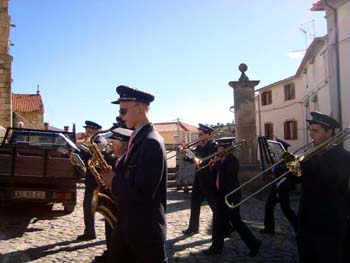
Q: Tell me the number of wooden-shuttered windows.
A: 4